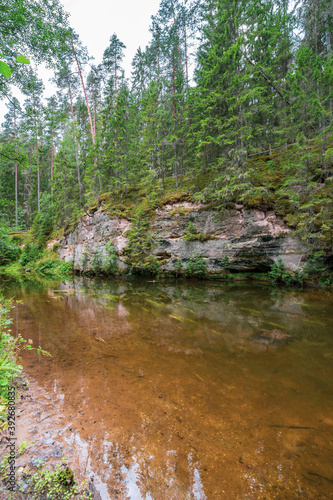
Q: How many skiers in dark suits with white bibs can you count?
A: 0